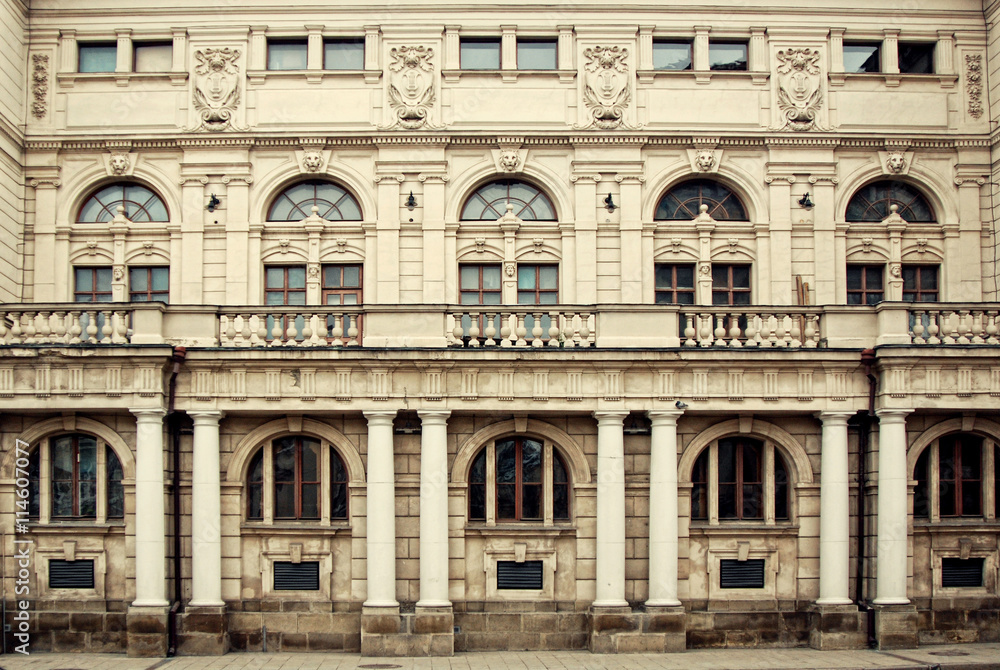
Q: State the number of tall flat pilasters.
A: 10